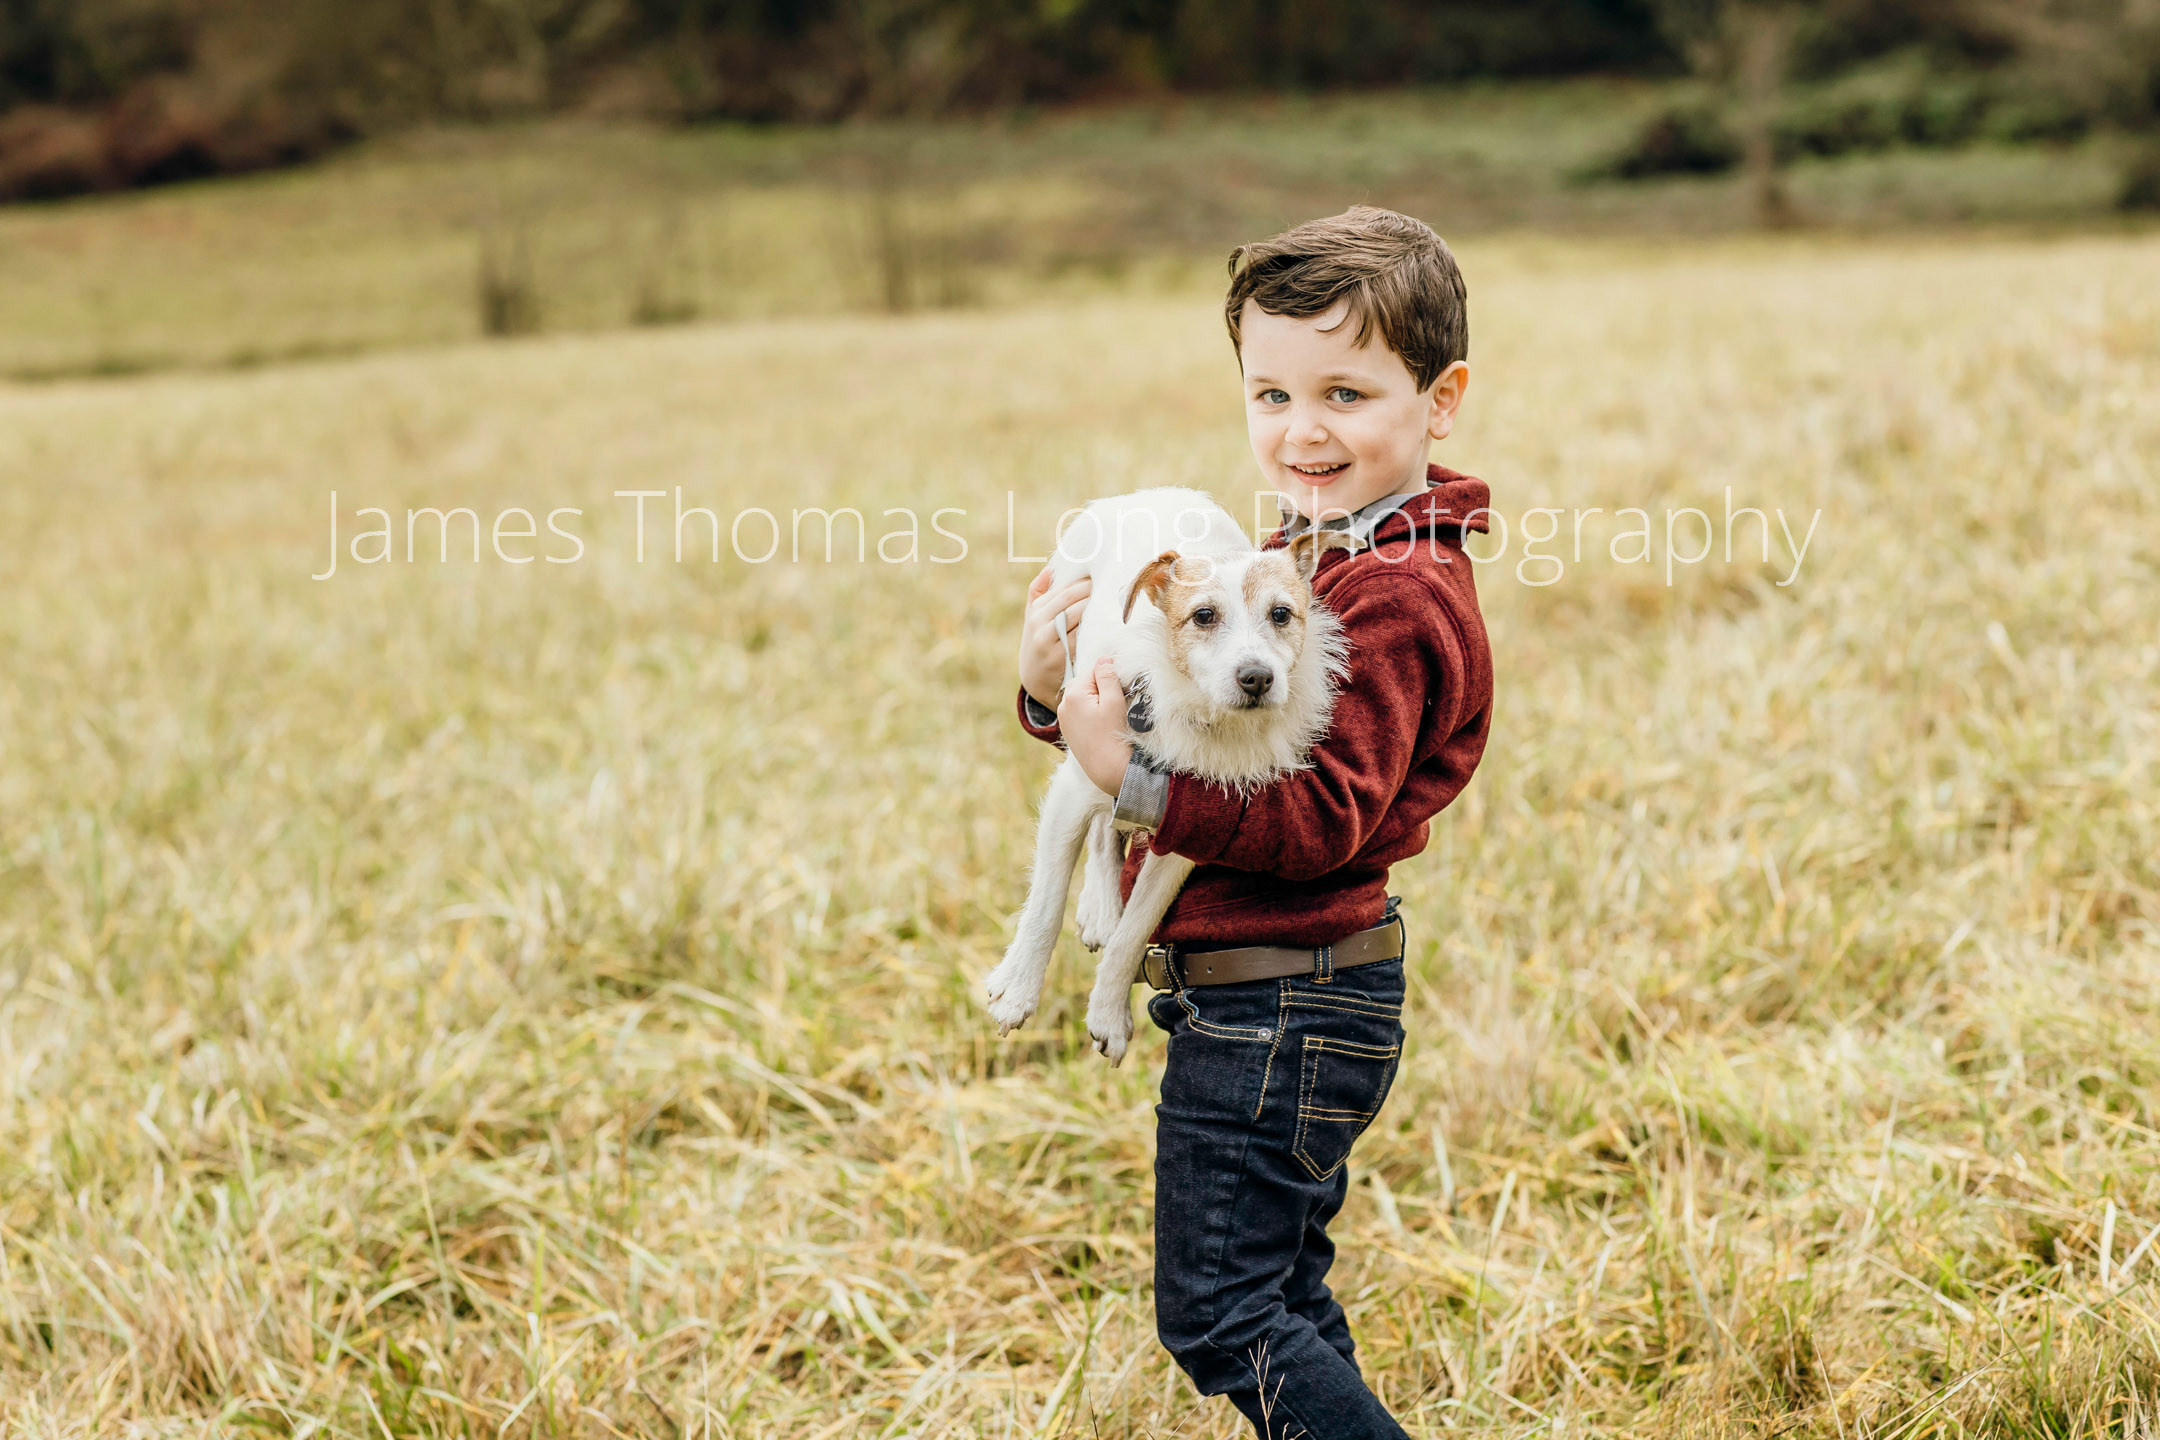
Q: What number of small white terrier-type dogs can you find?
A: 1